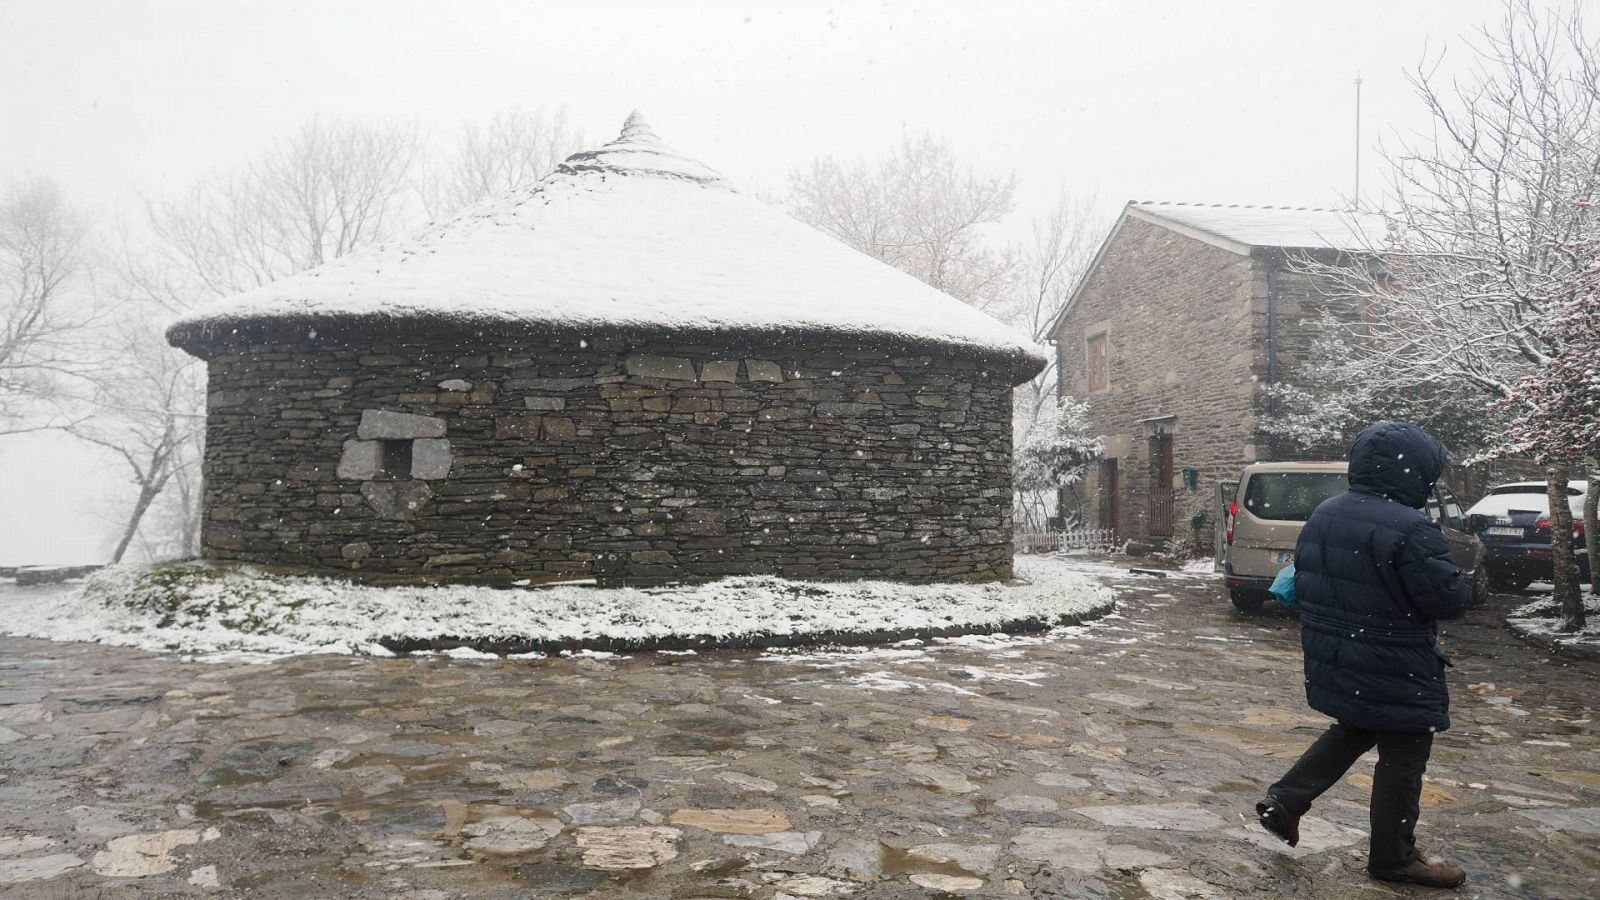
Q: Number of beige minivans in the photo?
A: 1